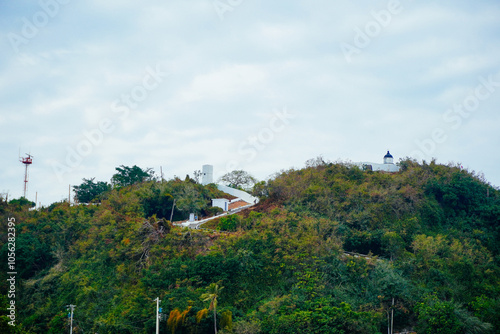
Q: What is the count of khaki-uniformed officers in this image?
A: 0